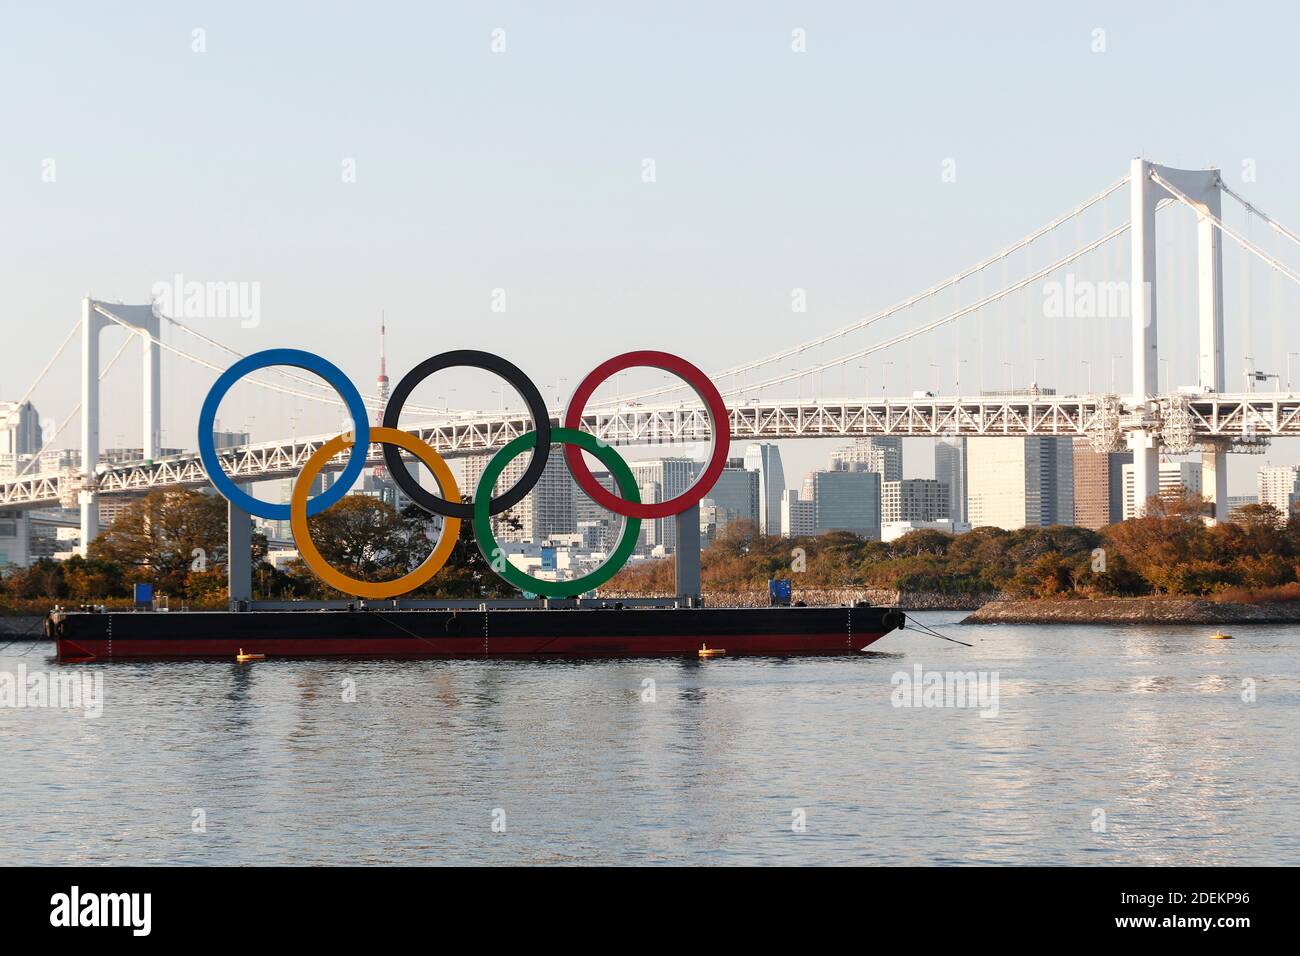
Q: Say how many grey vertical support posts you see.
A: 2